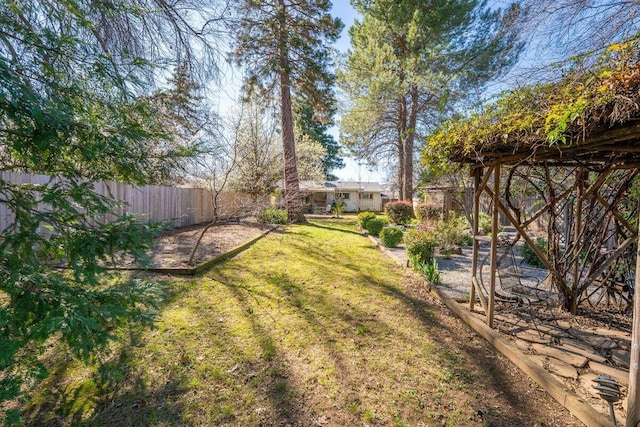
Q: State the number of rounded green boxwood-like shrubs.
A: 3